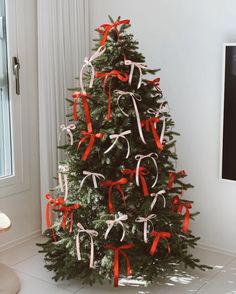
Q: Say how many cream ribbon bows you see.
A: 13